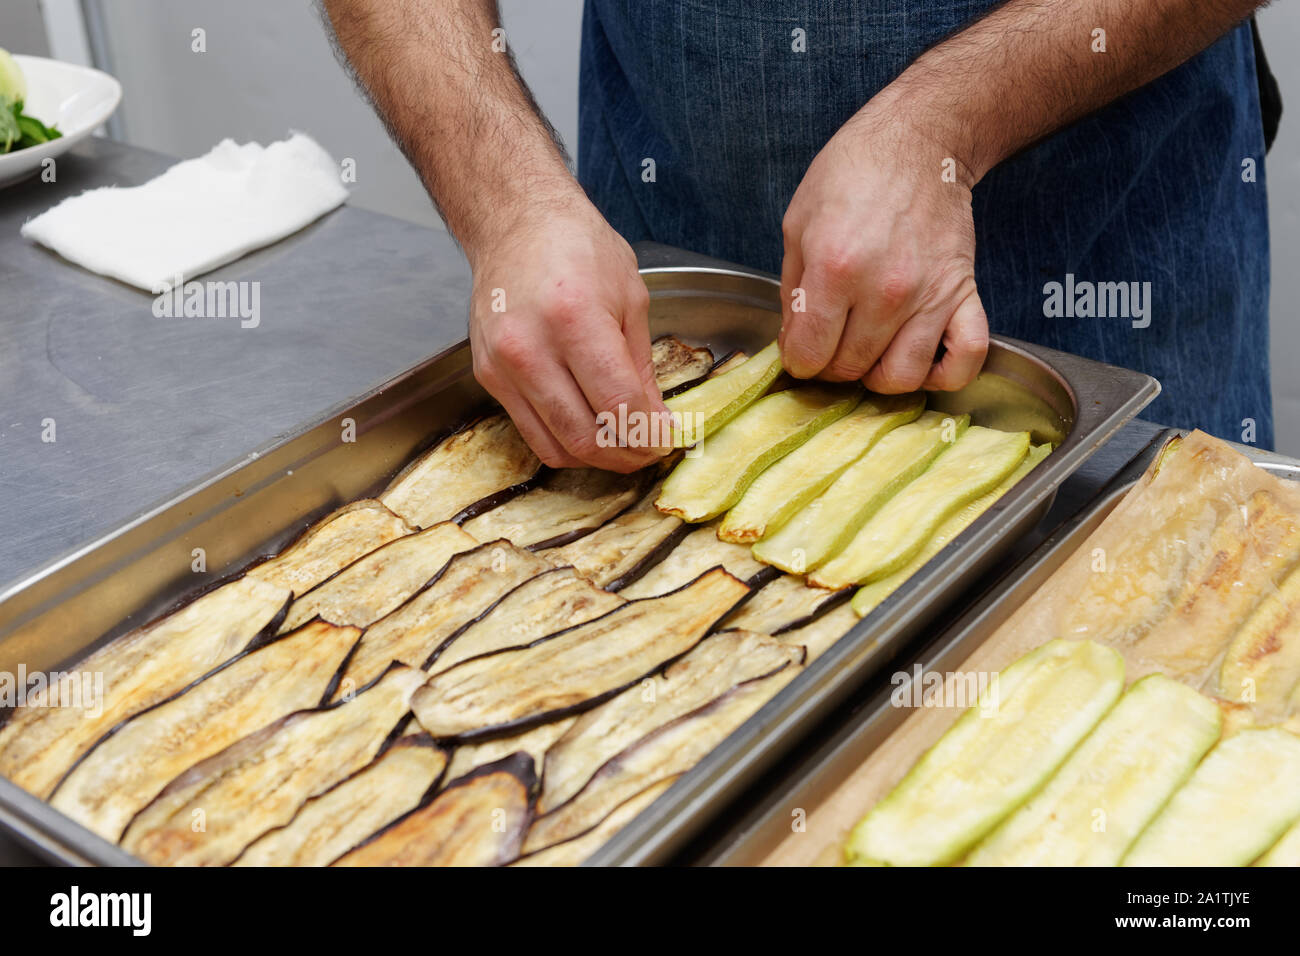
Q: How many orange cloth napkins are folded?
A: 0